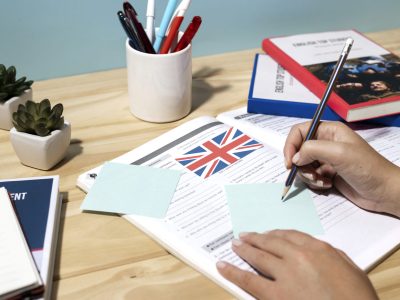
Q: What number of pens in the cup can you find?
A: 6